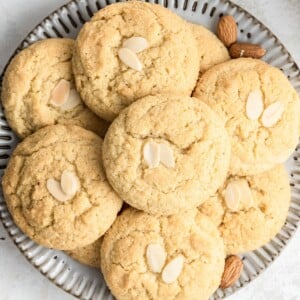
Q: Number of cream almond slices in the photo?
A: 14